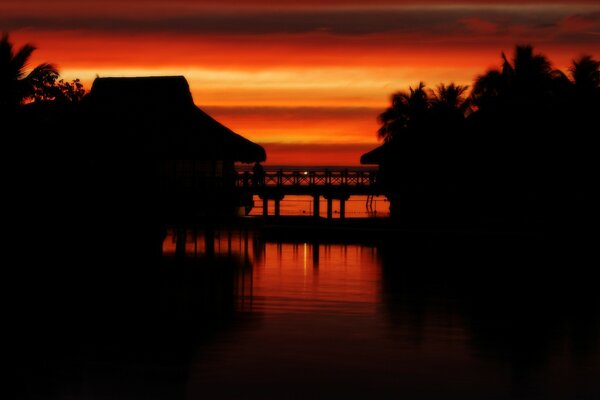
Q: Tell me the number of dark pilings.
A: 5